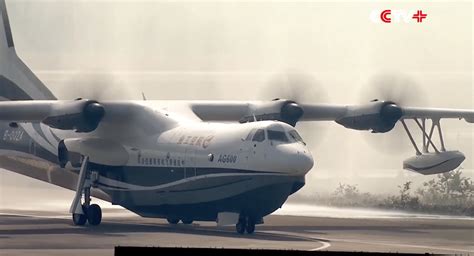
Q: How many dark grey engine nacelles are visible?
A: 3